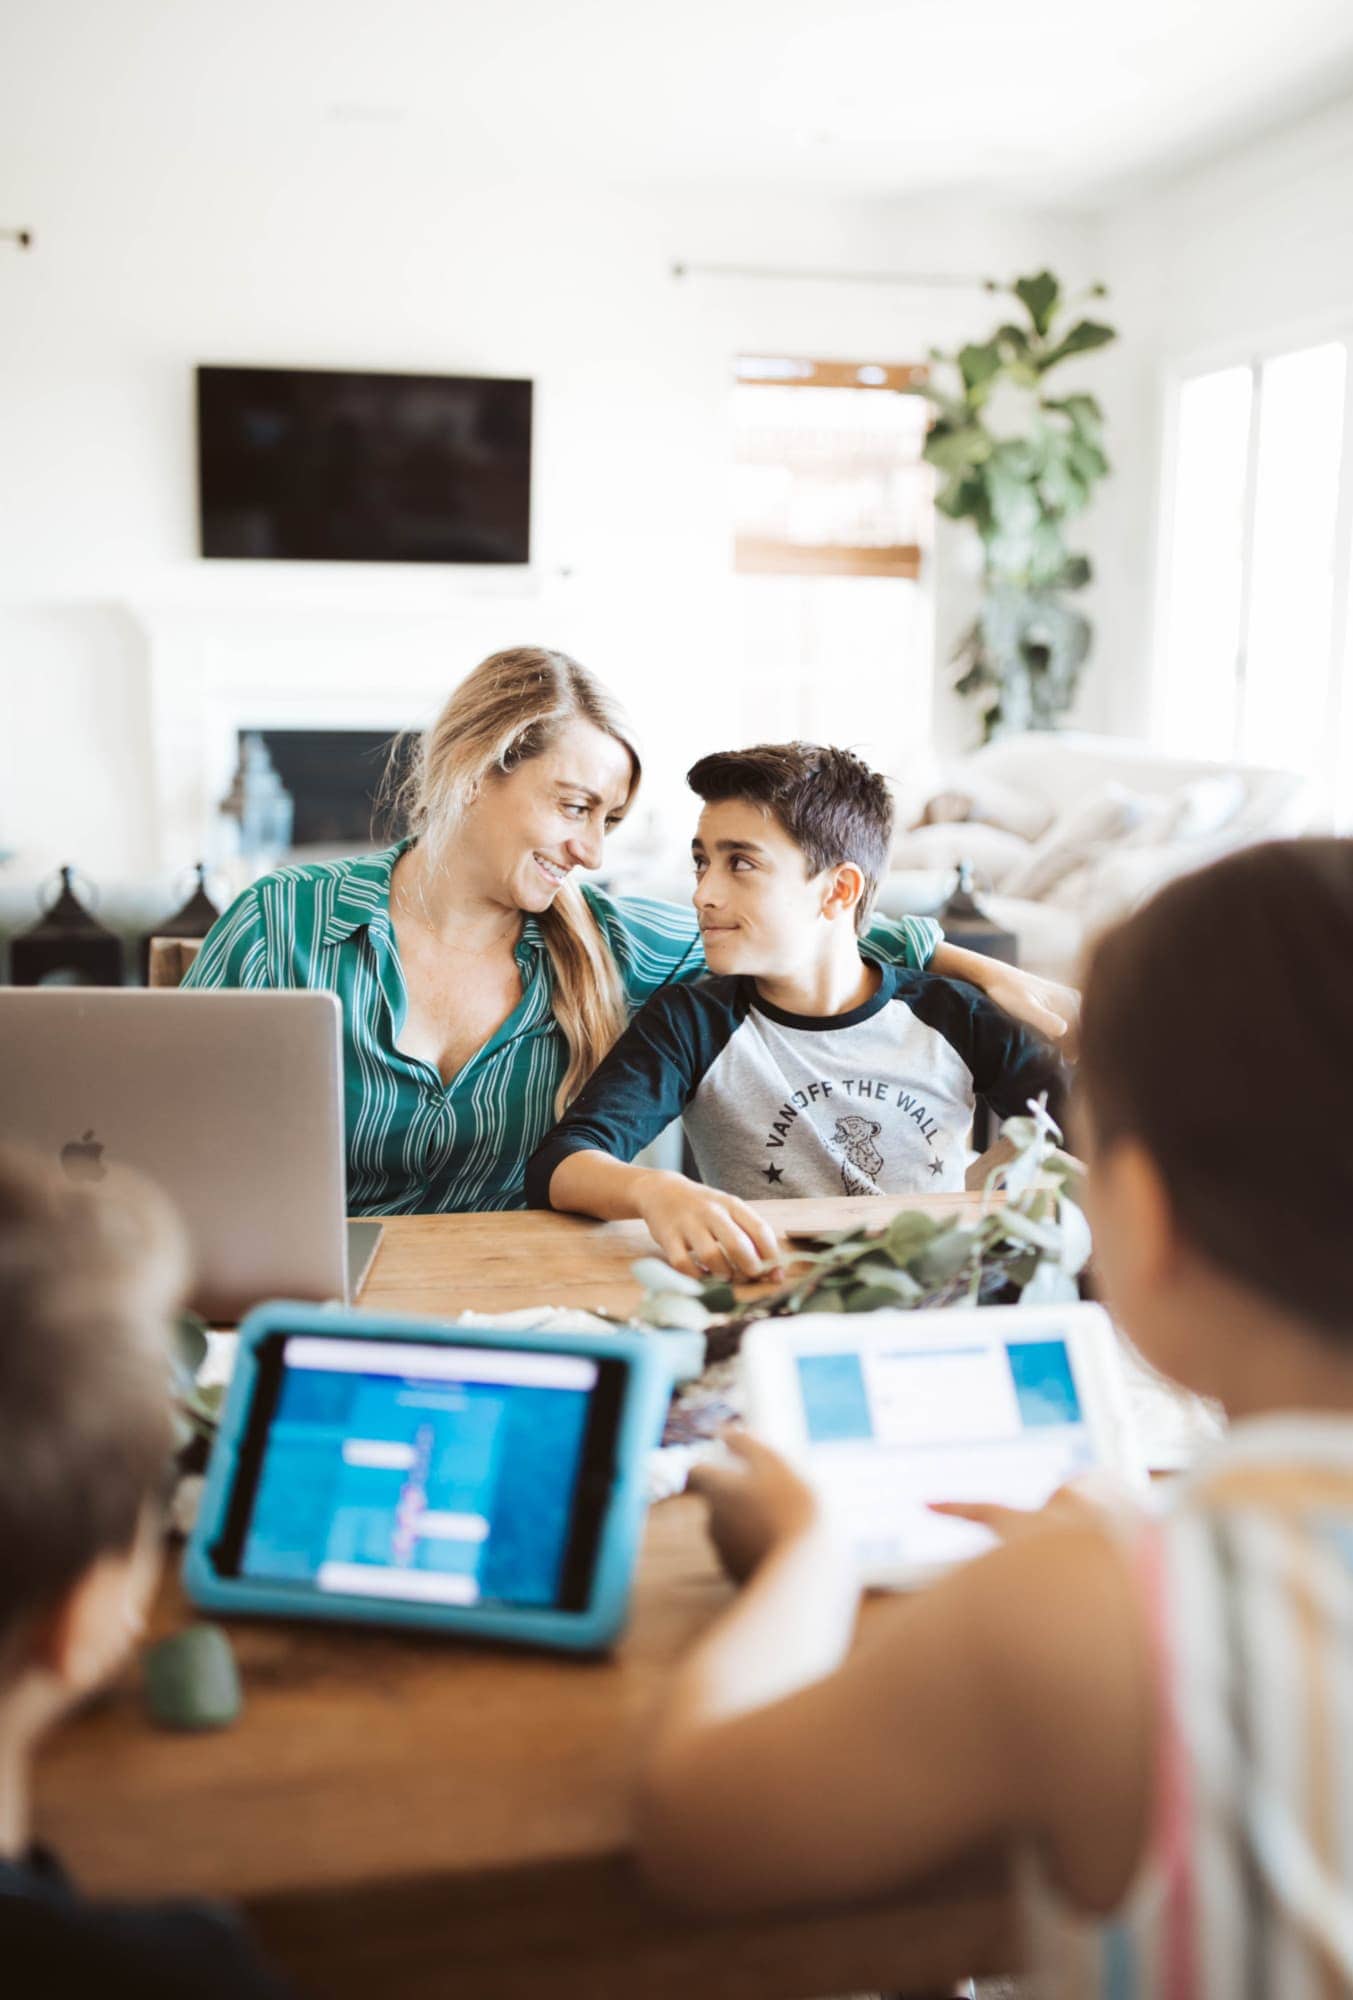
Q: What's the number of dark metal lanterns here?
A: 3